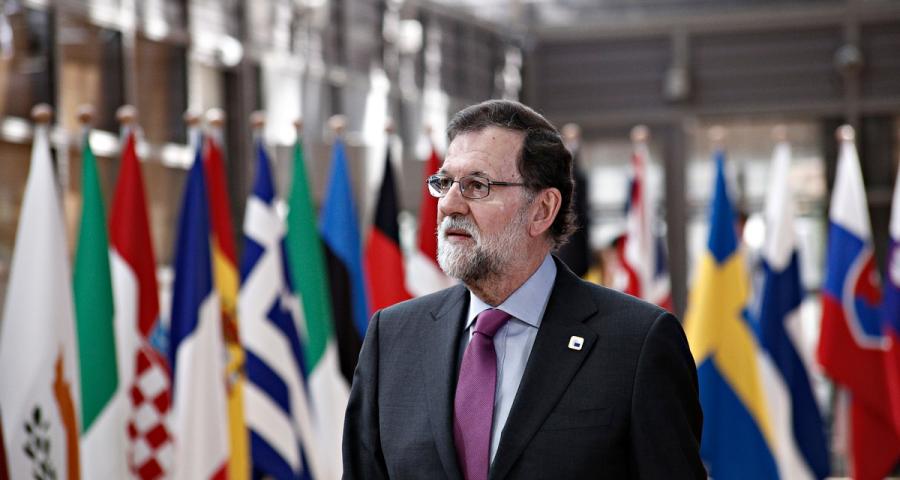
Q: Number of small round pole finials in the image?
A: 15